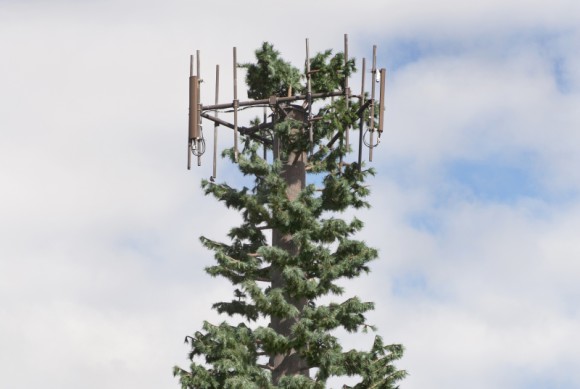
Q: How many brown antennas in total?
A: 2